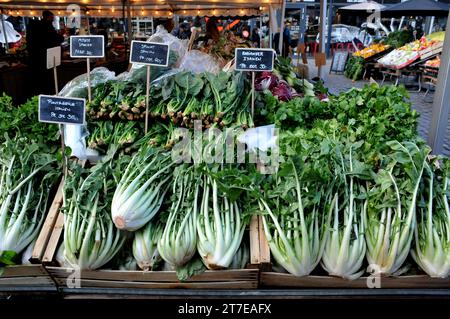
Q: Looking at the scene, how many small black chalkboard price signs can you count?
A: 4